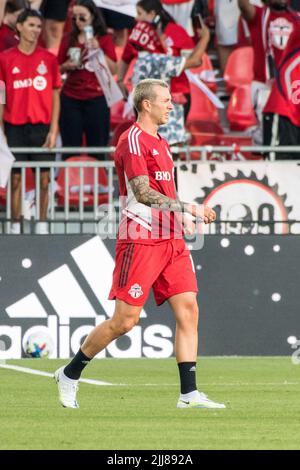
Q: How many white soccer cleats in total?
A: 2